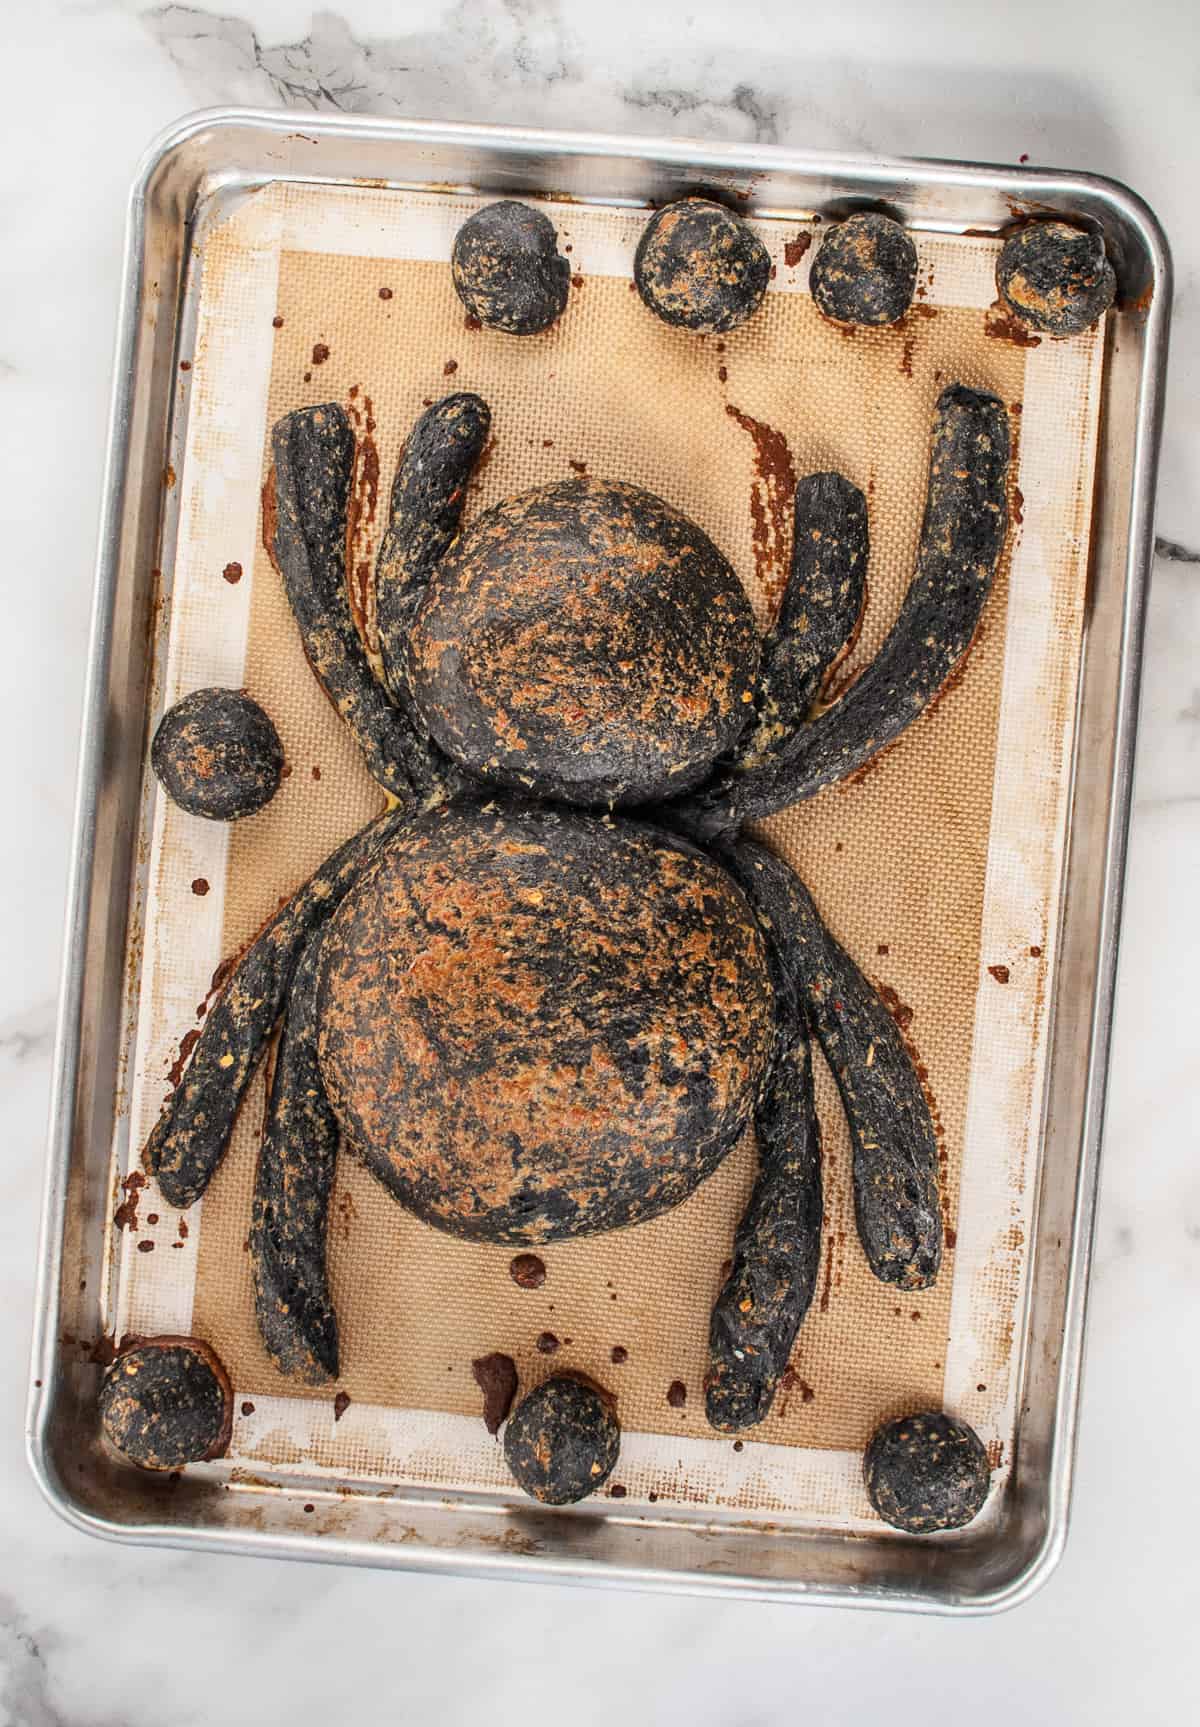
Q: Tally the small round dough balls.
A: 8